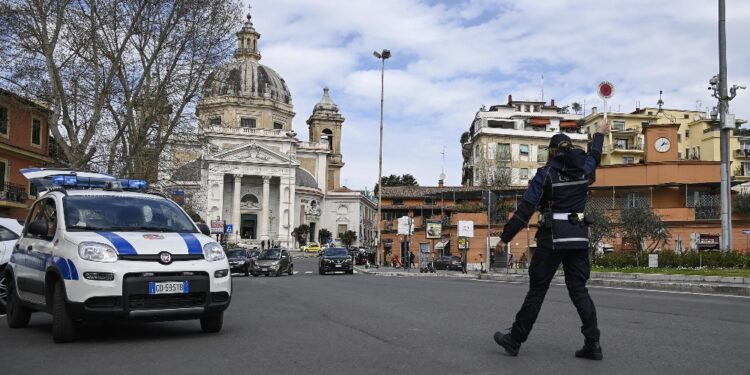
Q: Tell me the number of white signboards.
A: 2